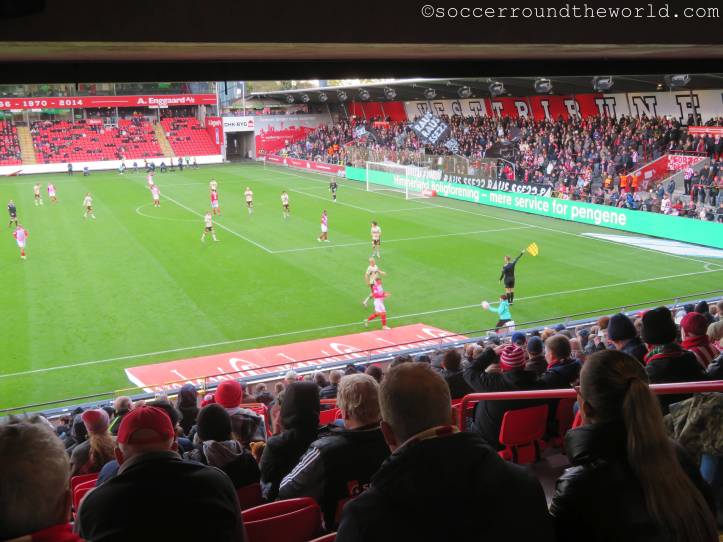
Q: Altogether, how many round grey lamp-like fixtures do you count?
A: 12